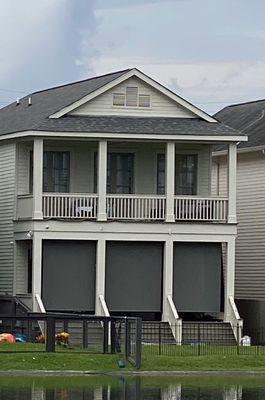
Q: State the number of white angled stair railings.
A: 4